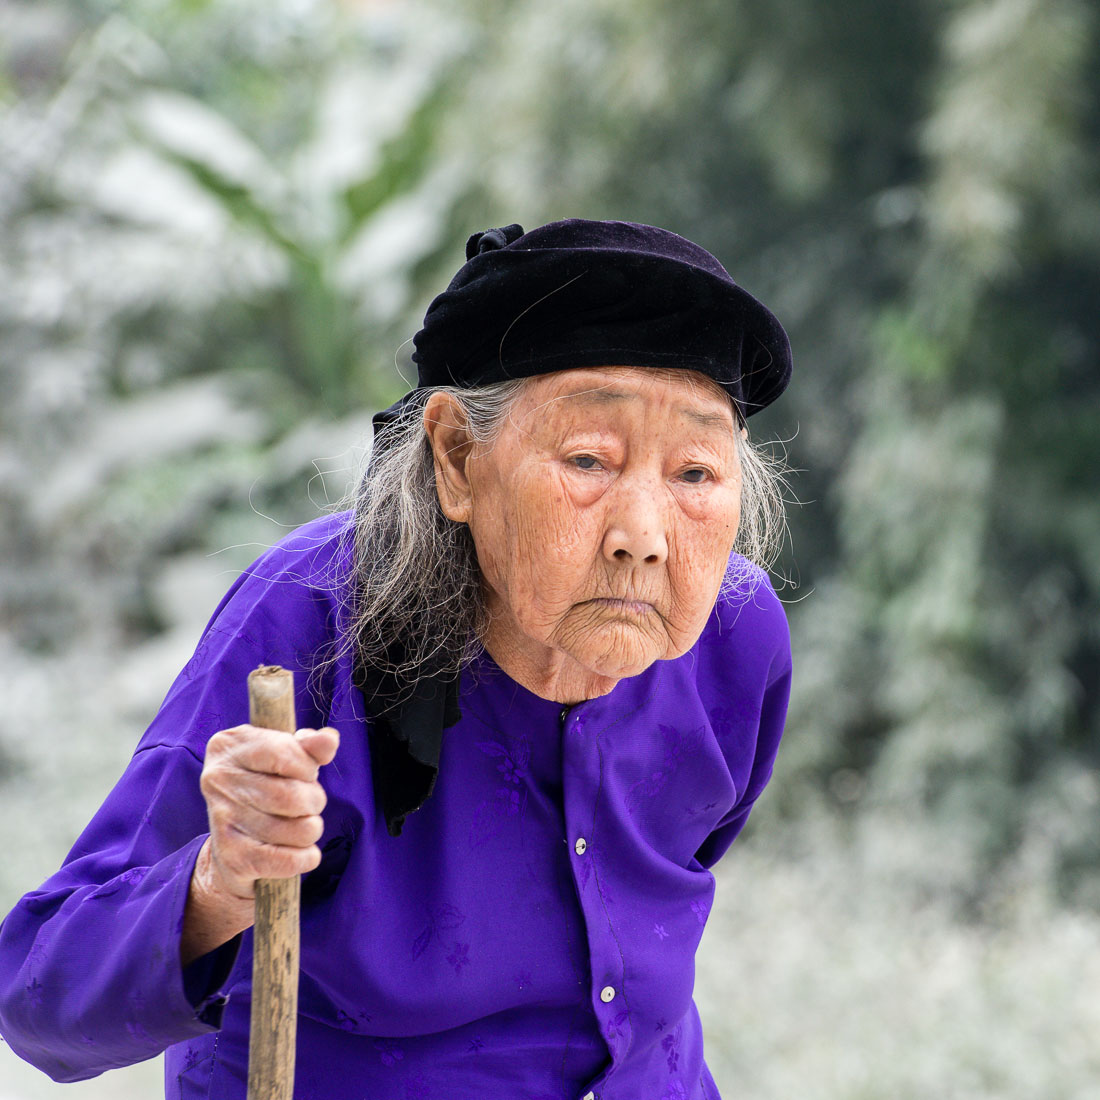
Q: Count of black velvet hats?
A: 1